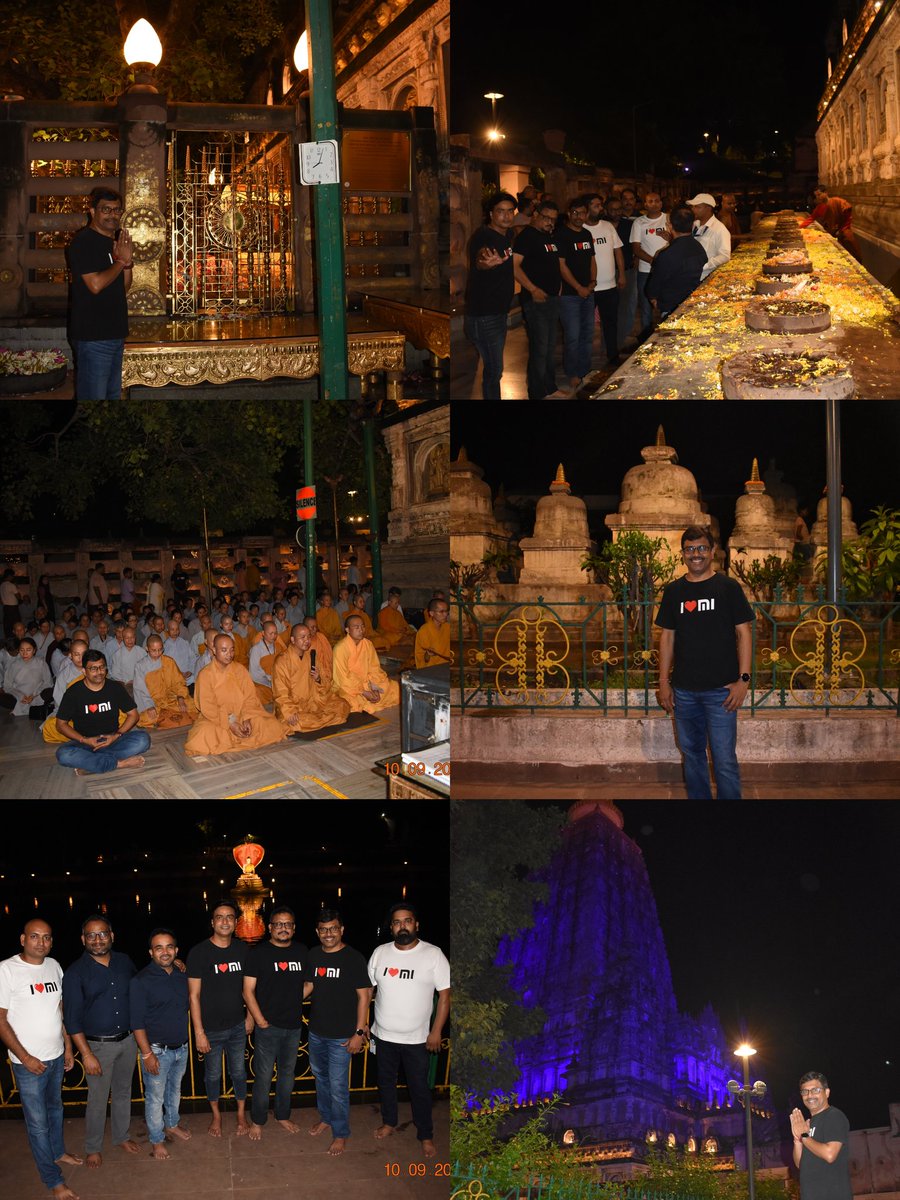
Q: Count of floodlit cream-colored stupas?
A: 5